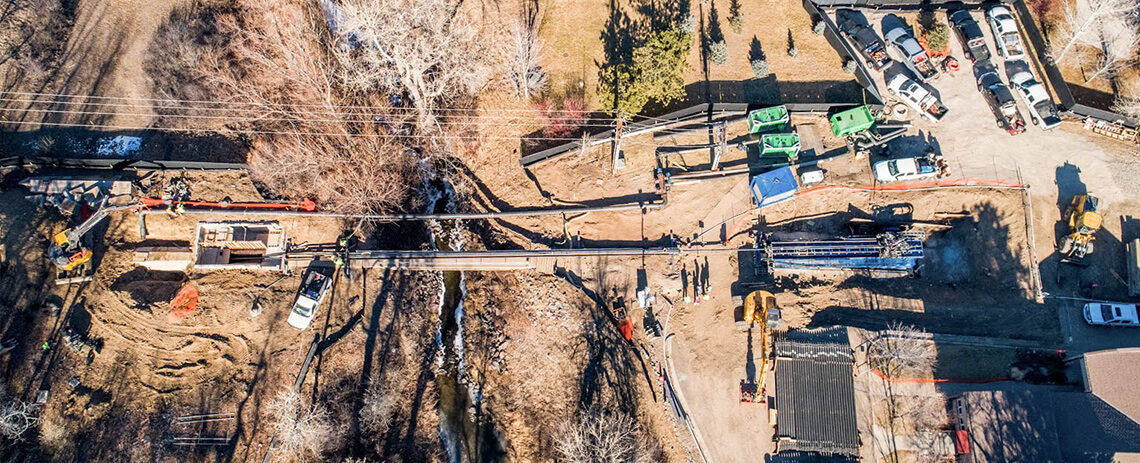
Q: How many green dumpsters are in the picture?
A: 3